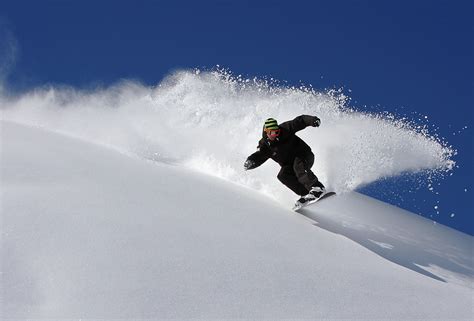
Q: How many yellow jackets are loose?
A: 0